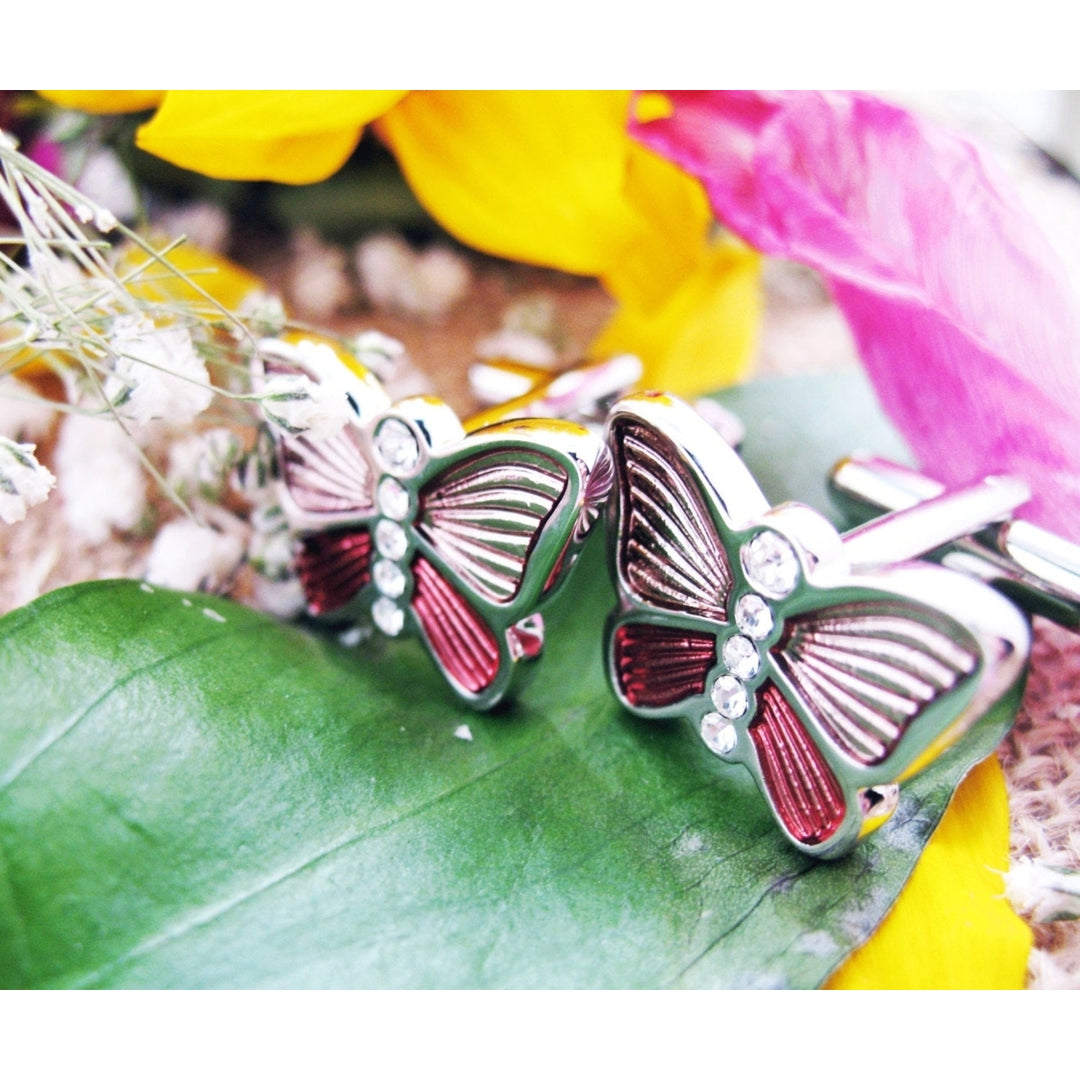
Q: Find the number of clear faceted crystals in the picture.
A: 10